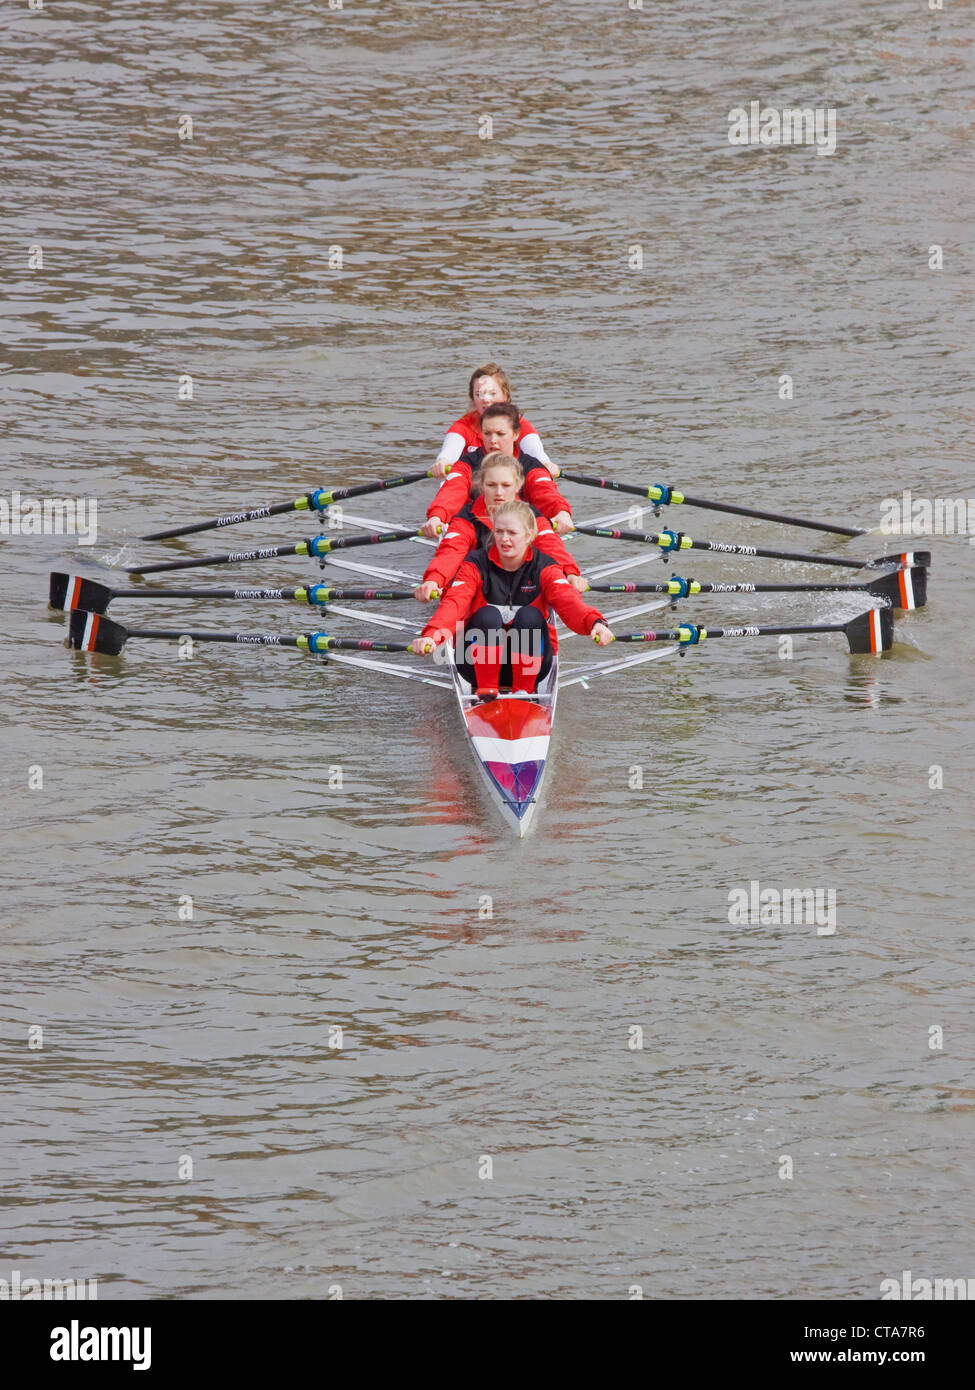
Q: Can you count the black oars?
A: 8